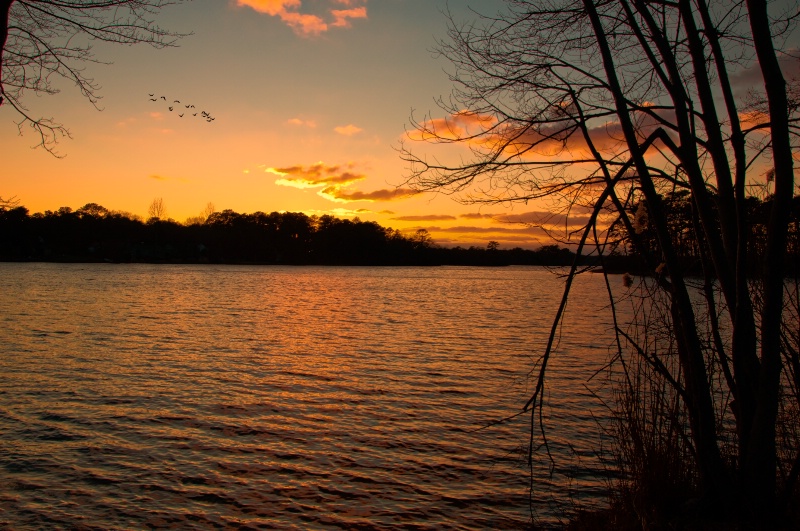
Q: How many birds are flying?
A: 15